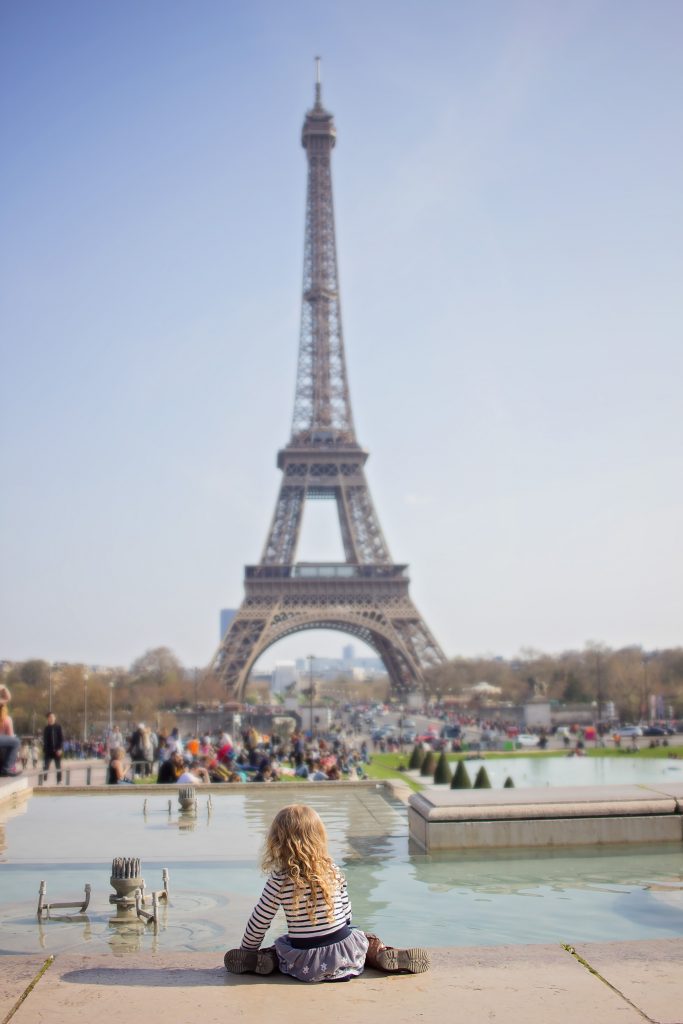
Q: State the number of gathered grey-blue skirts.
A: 1